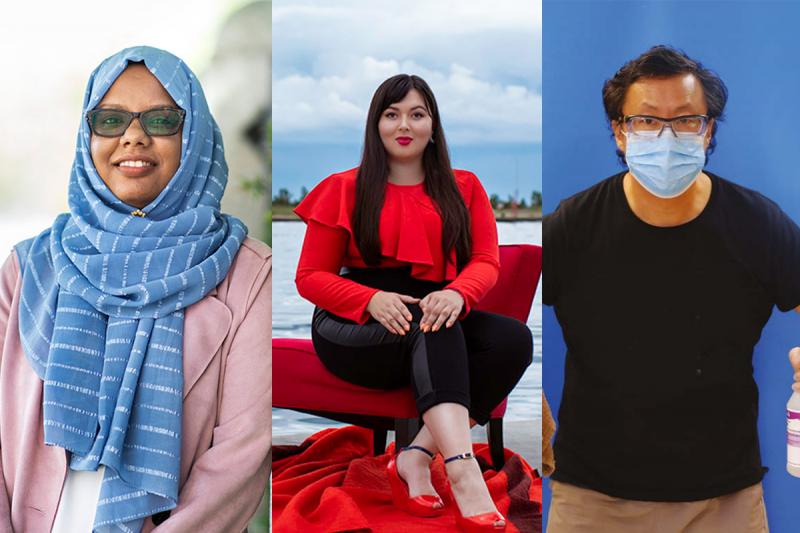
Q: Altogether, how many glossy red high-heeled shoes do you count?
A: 2